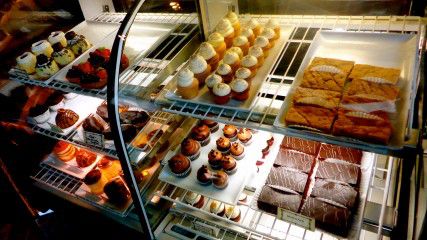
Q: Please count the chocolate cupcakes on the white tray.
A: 12